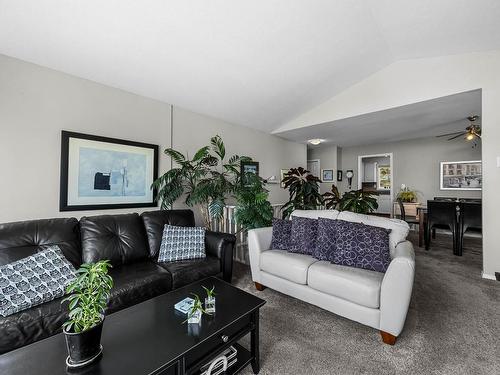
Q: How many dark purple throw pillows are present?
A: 4